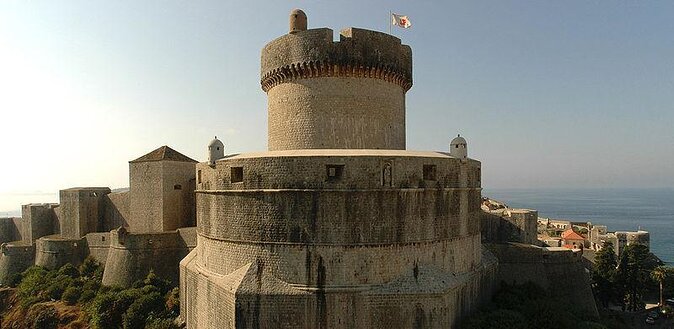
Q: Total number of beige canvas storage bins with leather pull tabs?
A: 0